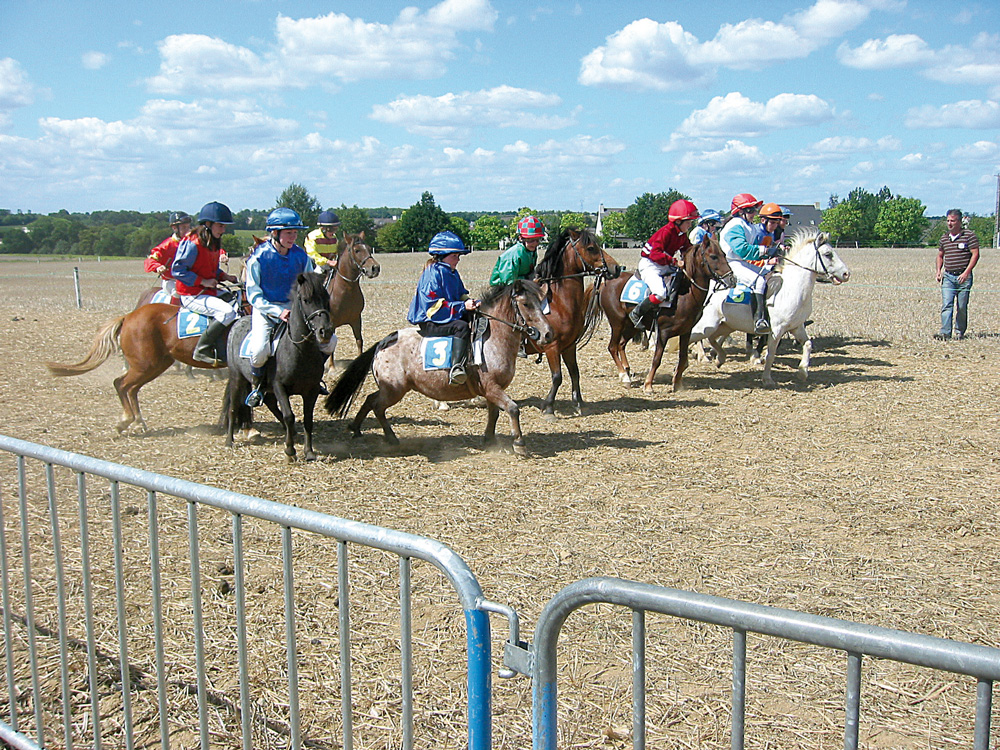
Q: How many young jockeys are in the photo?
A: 11